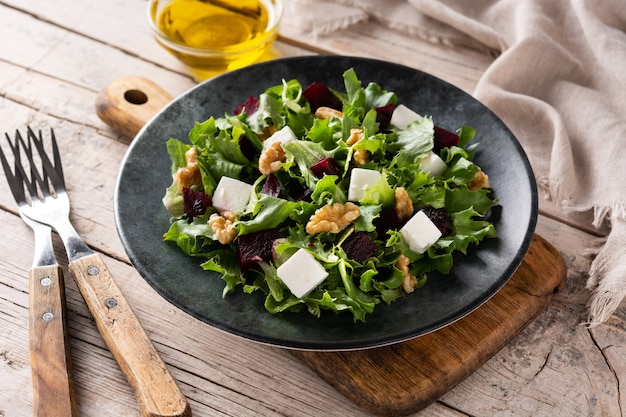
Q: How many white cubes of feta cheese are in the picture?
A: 7